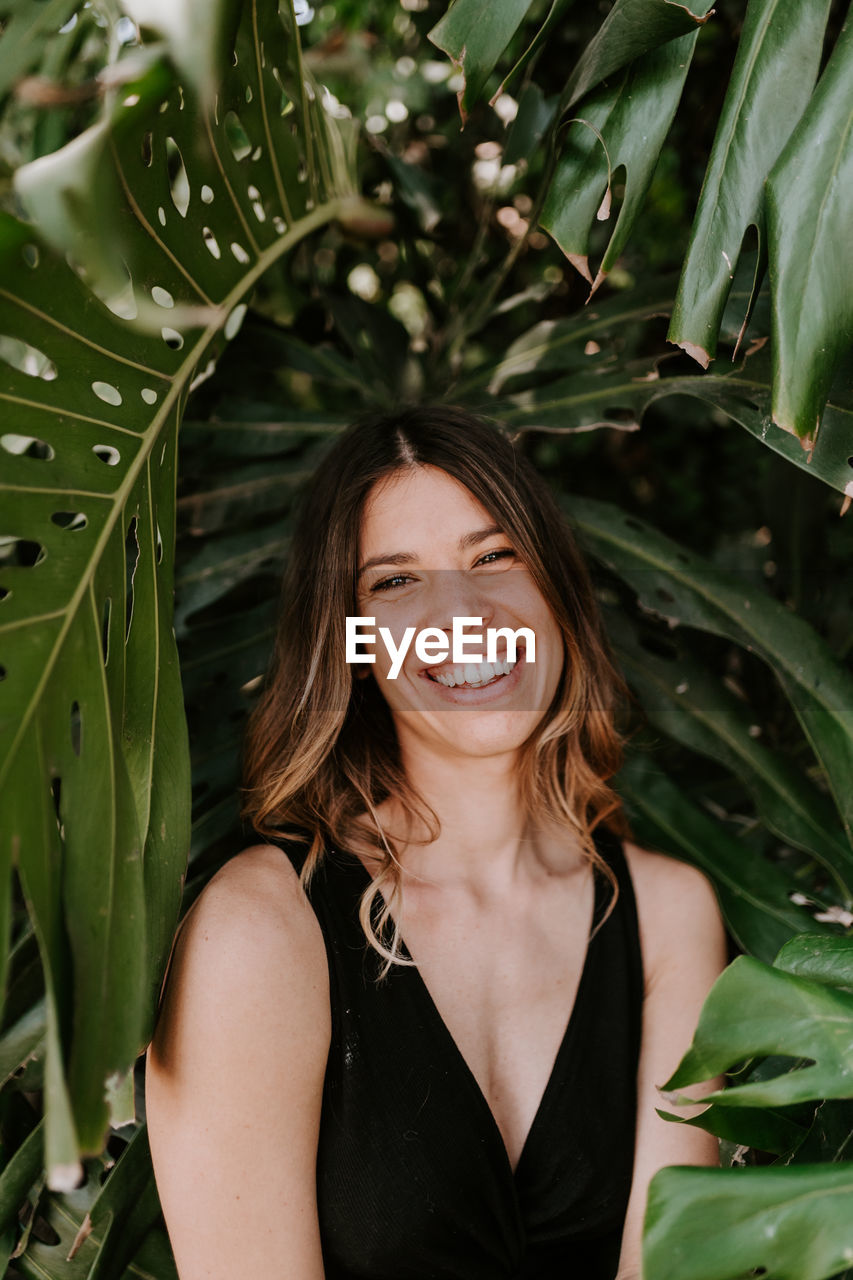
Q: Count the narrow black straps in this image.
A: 2